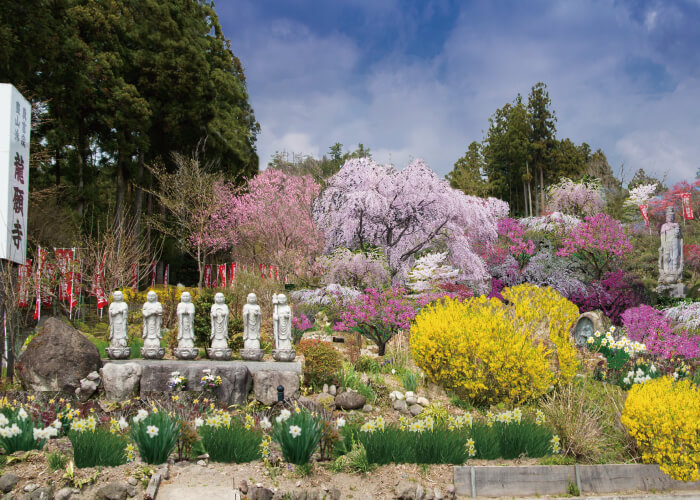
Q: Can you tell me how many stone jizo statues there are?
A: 6